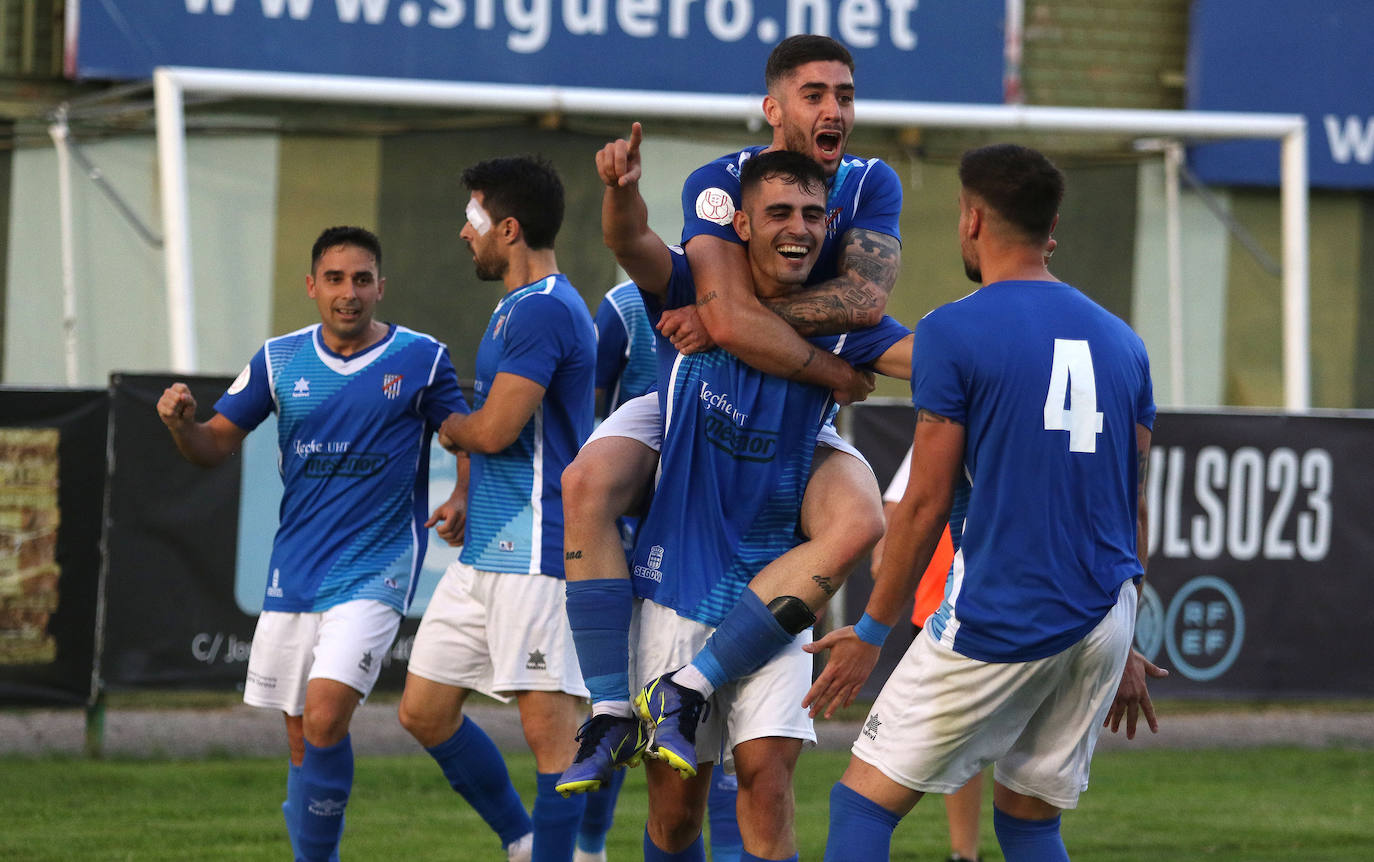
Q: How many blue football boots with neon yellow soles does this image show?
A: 2